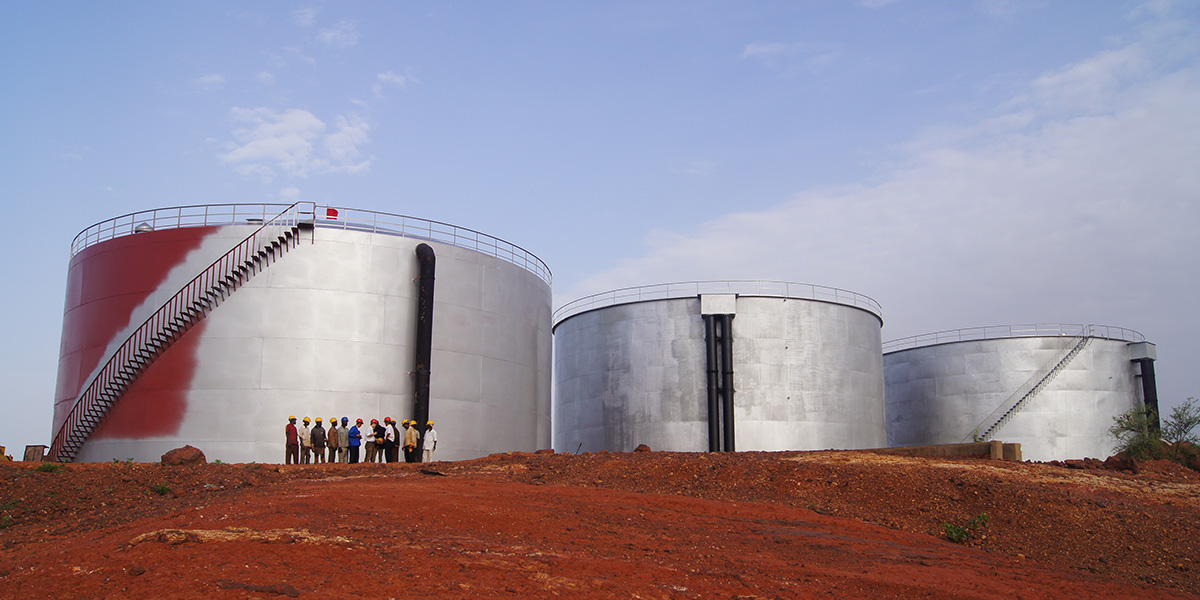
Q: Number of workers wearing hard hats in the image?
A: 12